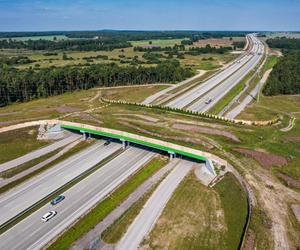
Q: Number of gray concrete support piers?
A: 3